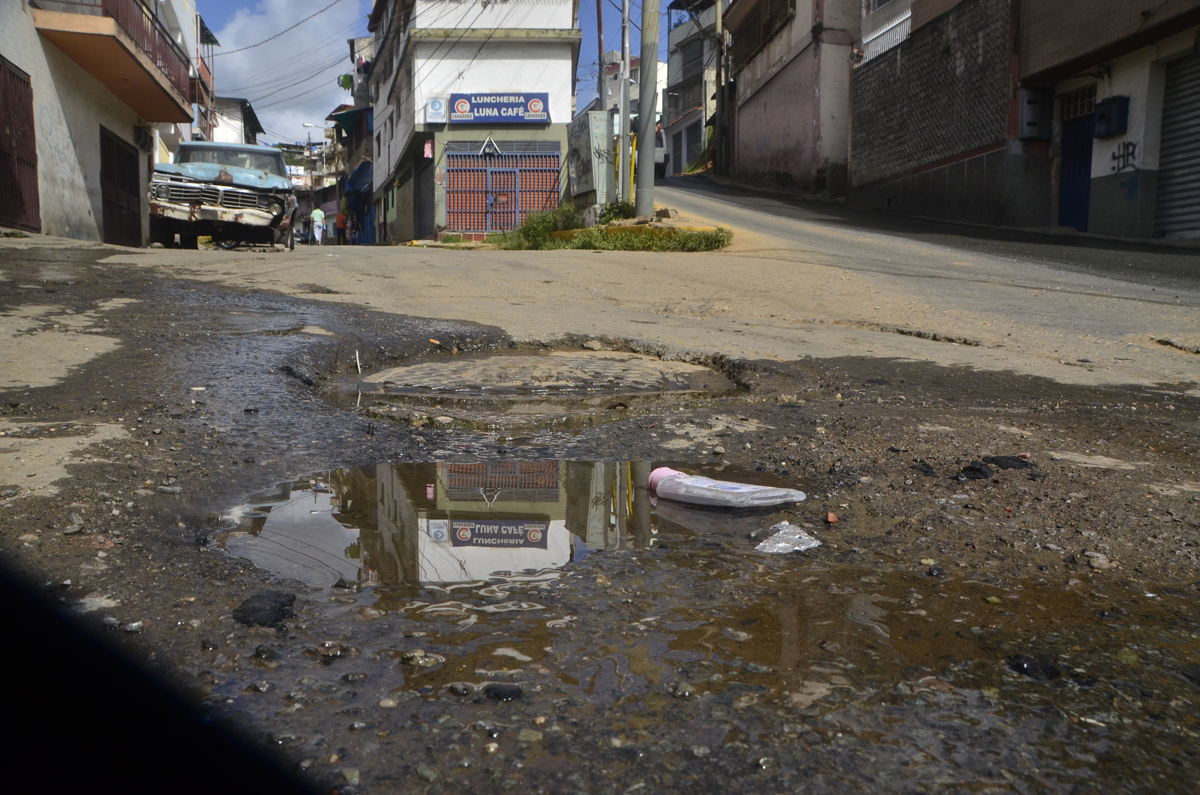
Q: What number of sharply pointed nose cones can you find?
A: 0